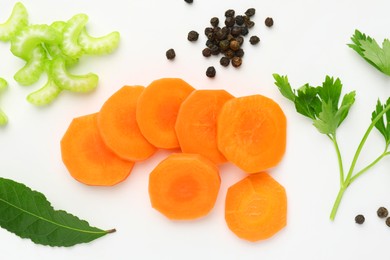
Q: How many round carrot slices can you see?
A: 7